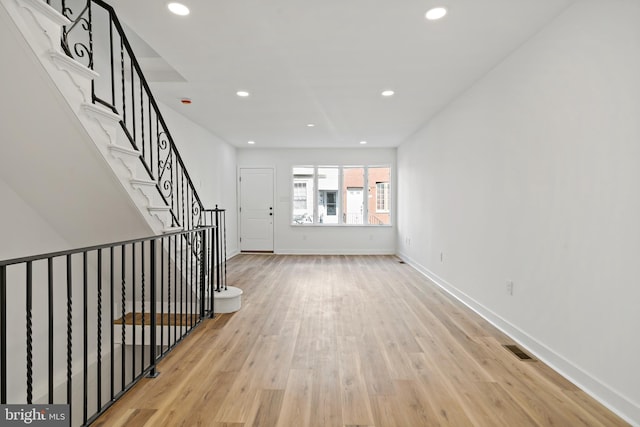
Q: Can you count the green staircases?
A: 0